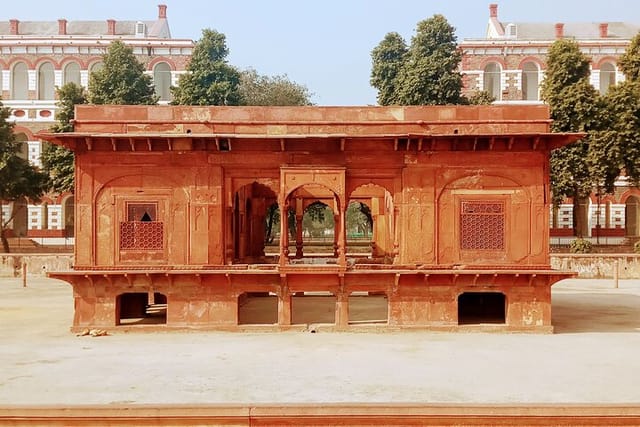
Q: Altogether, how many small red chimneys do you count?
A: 7